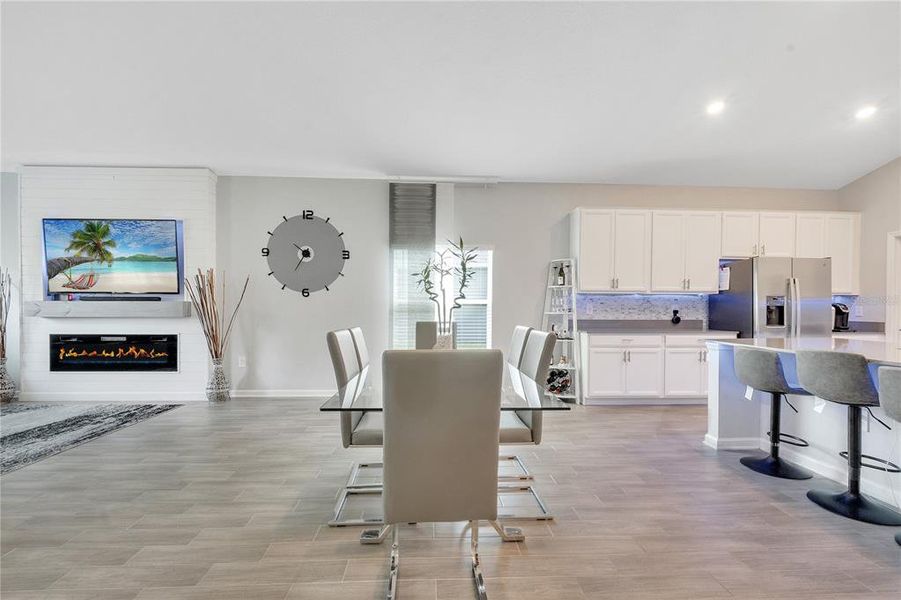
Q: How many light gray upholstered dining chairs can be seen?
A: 6